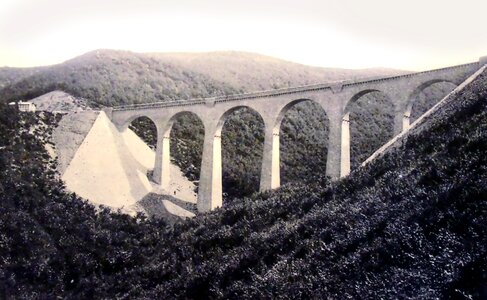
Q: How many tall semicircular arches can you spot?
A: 6